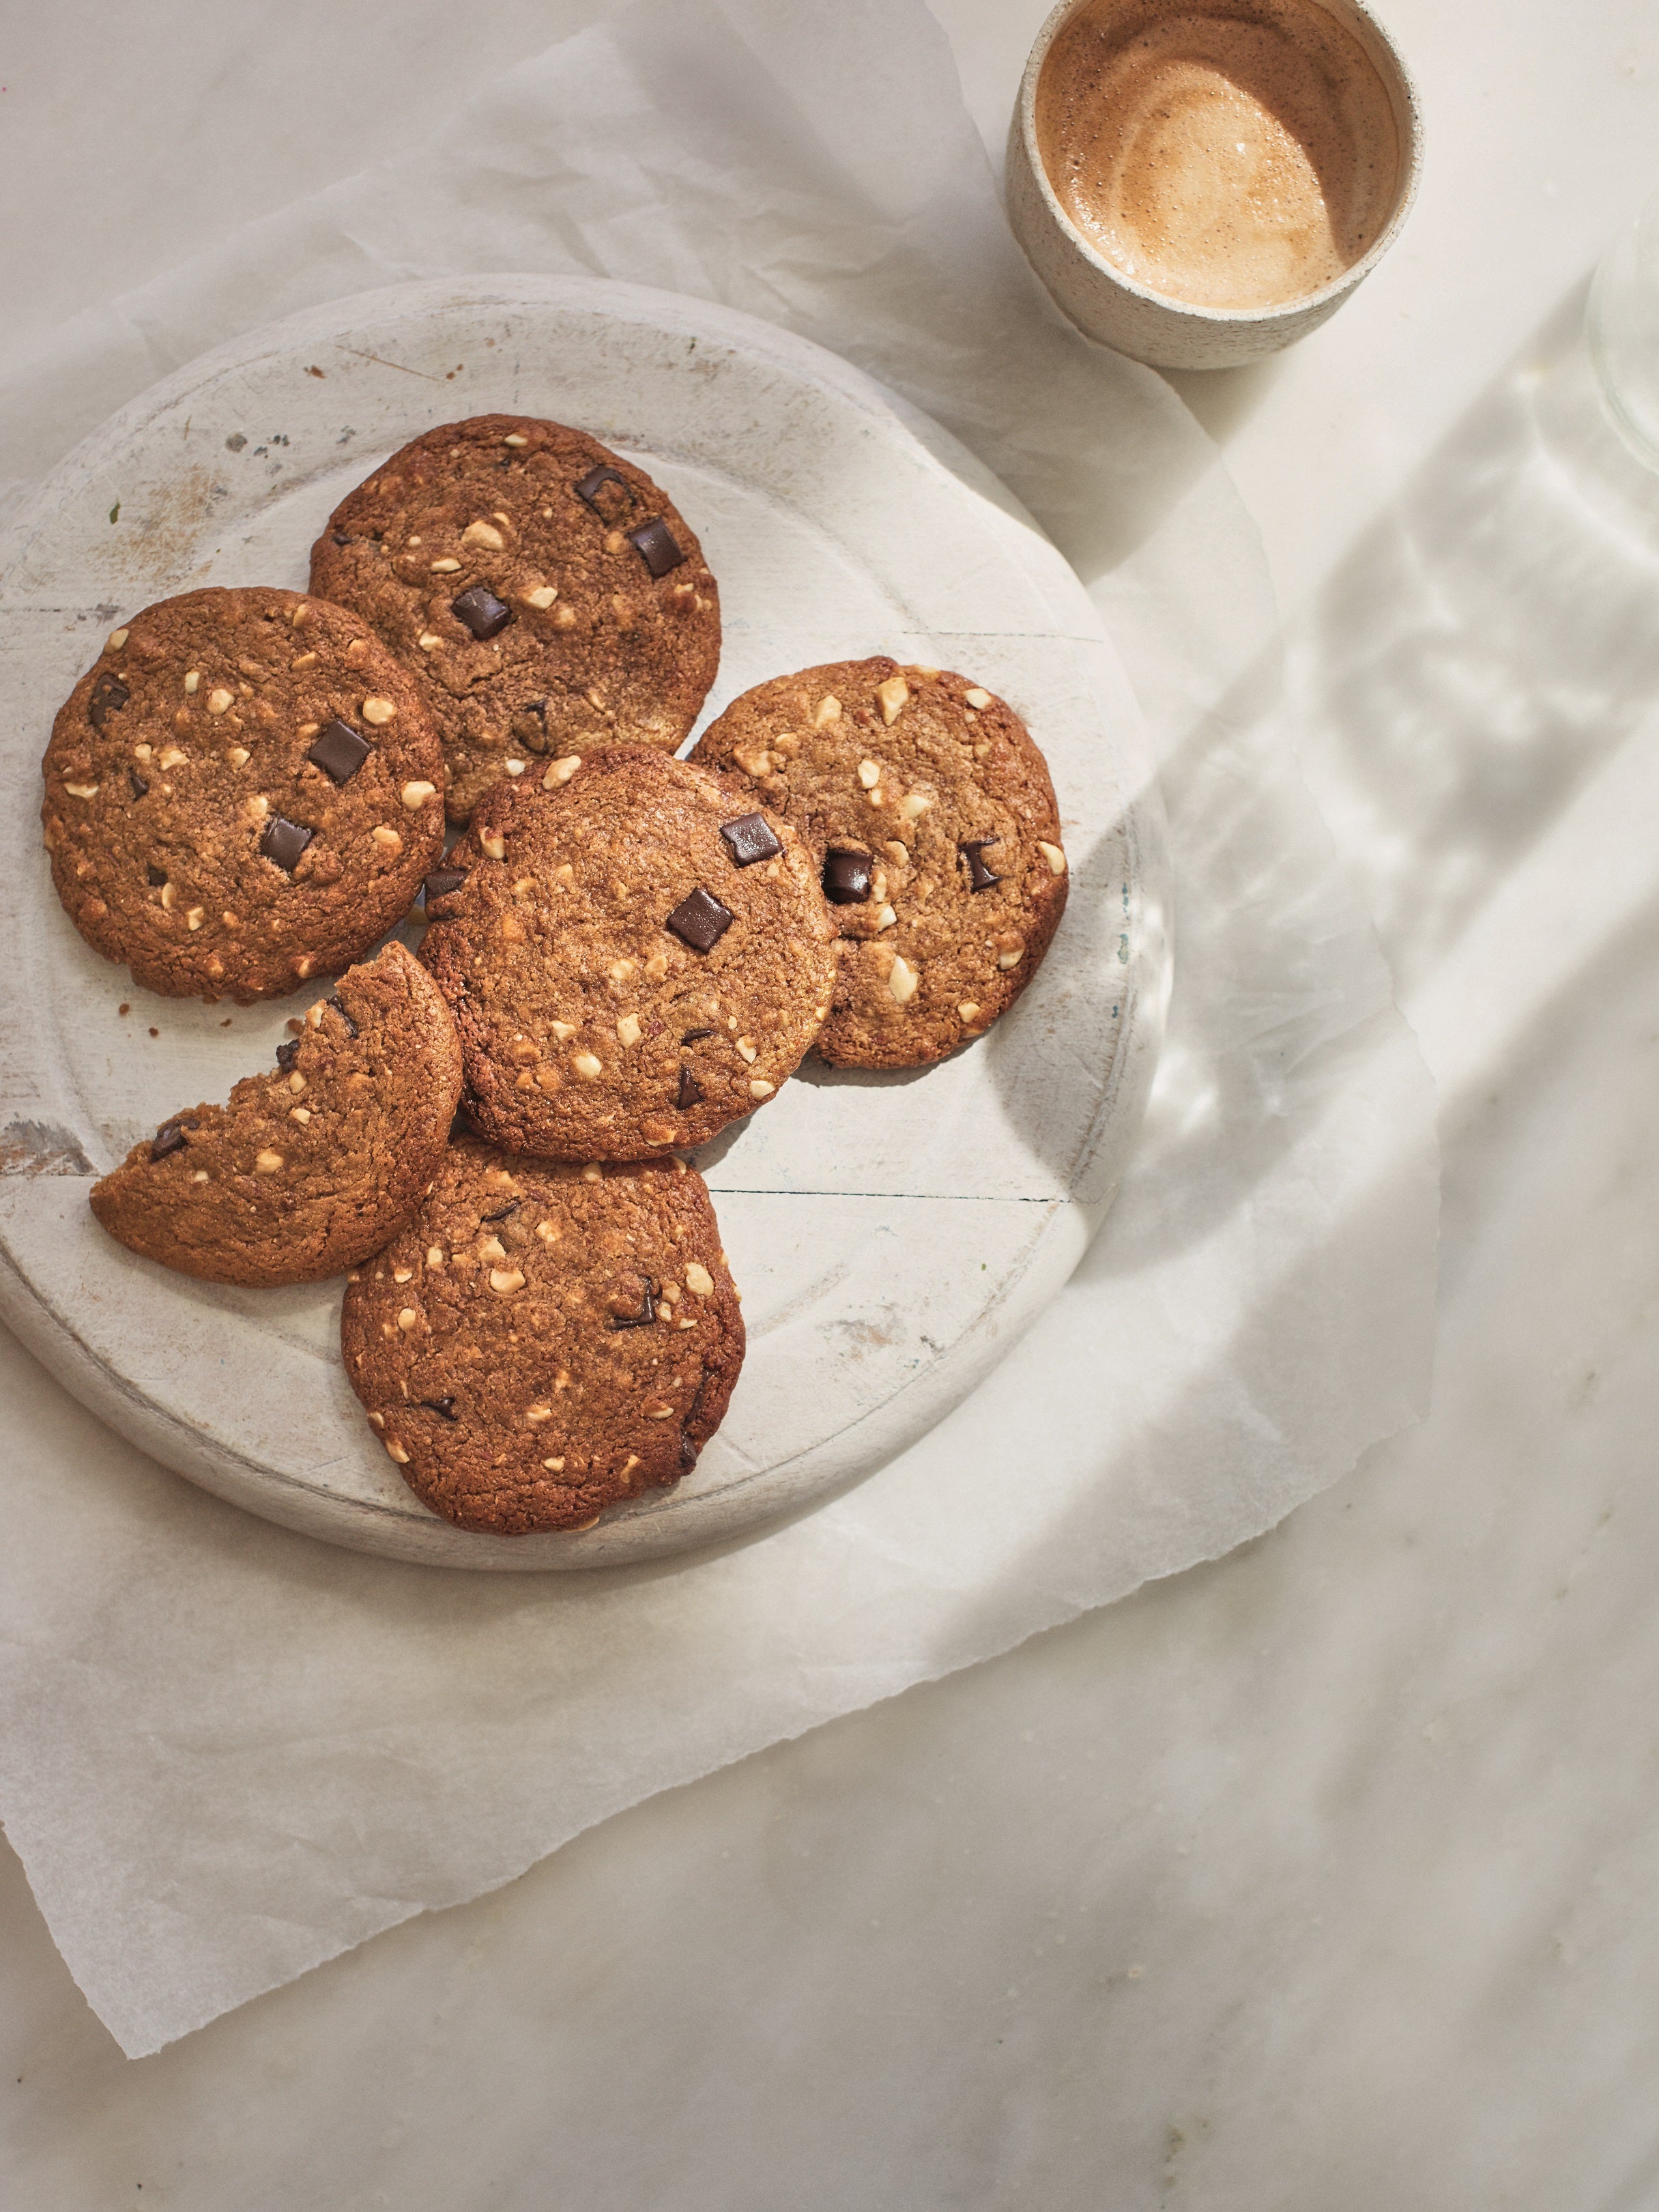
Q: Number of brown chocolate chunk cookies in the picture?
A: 6